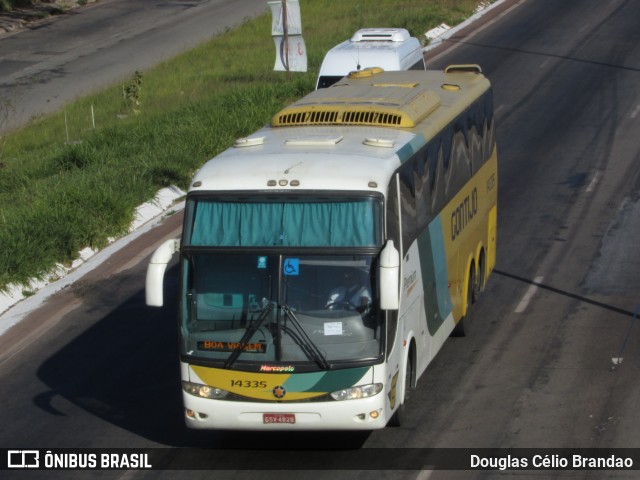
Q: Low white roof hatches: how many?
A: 3